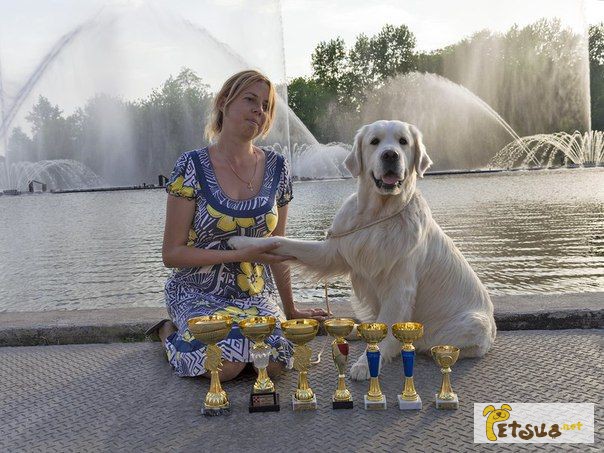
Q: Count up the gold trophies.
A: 7